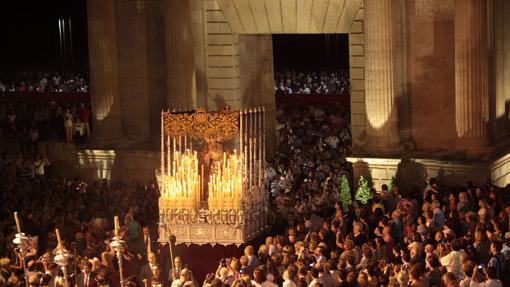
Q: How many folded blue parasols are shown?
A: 0